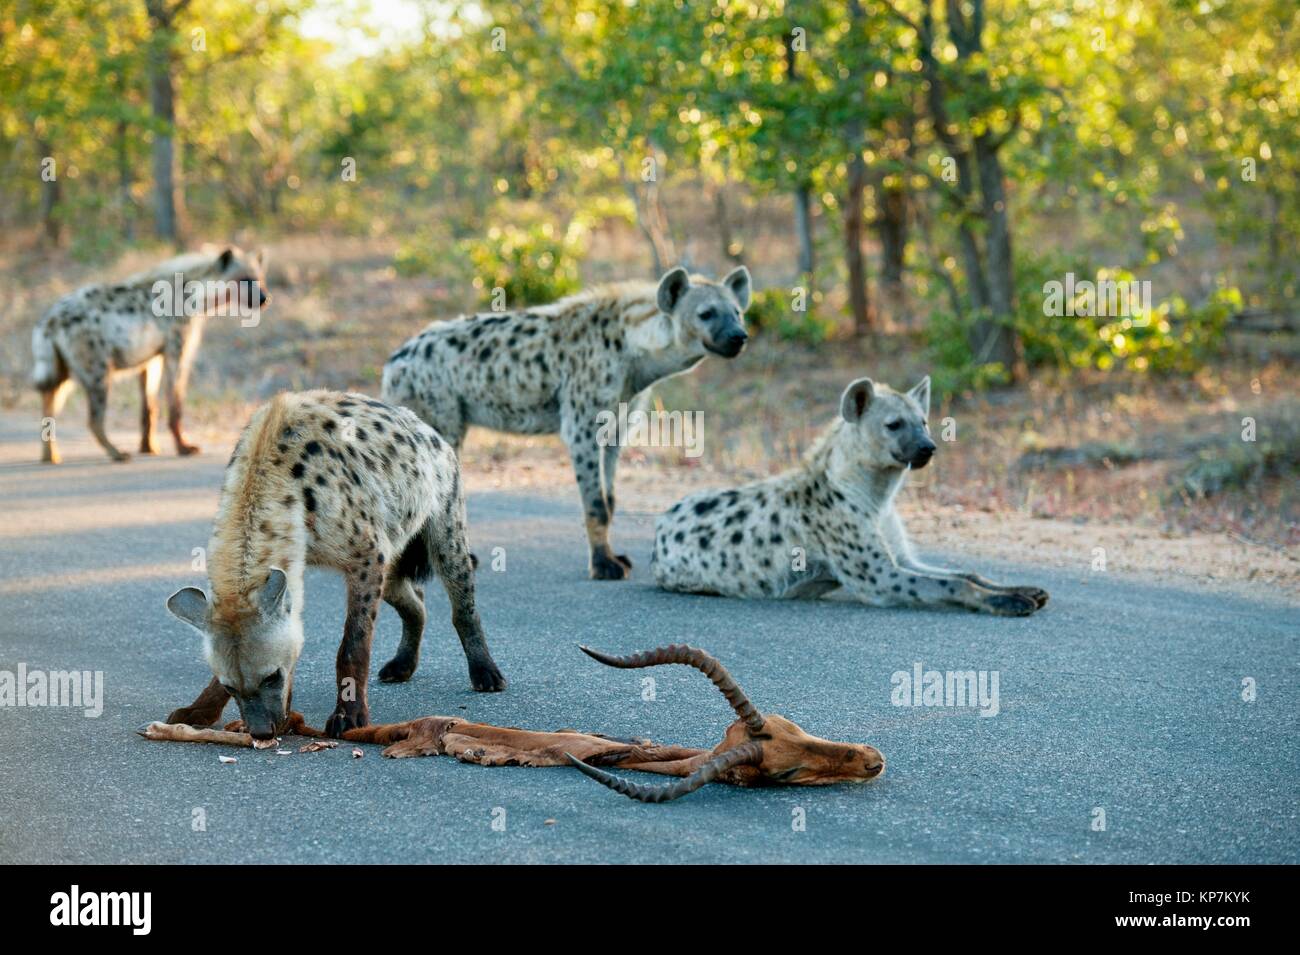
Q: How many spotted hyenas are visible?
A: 4